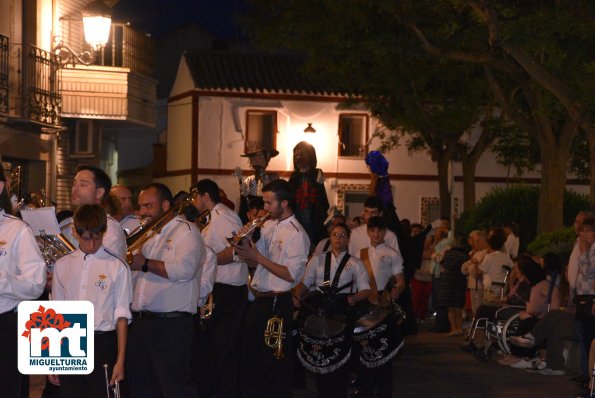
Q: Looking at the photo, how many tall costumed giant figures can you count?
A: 3